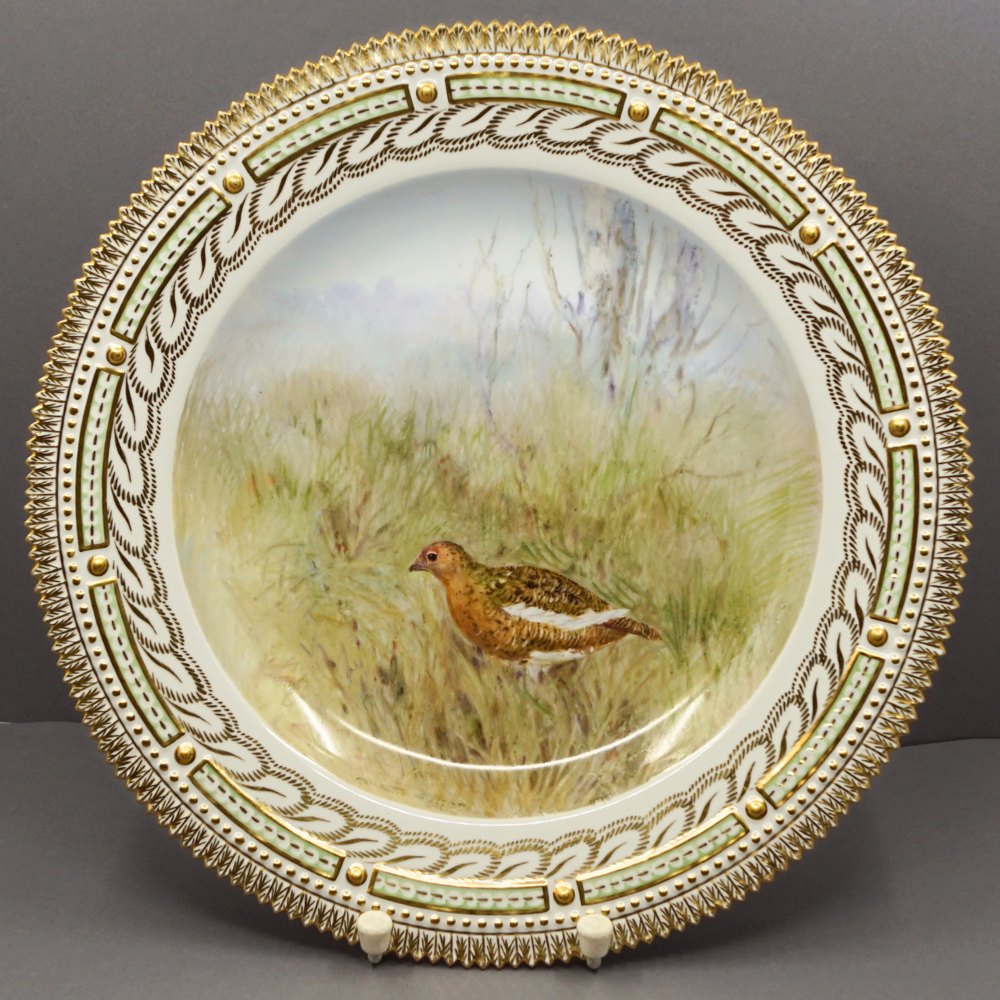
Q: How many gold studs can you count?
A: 12